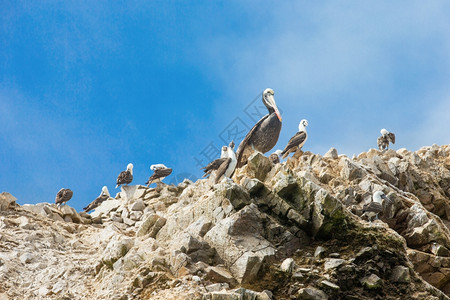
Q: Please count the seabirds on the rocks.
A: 10